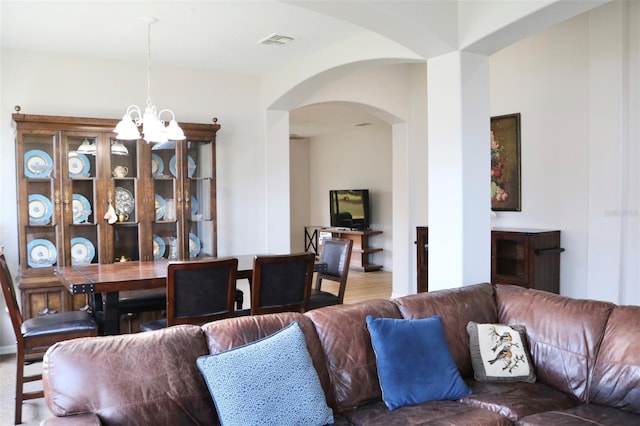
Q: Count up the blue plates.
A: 12